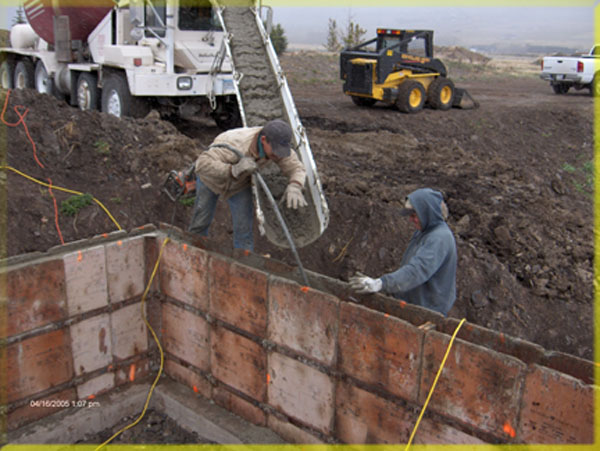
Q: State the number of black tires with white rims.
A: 5